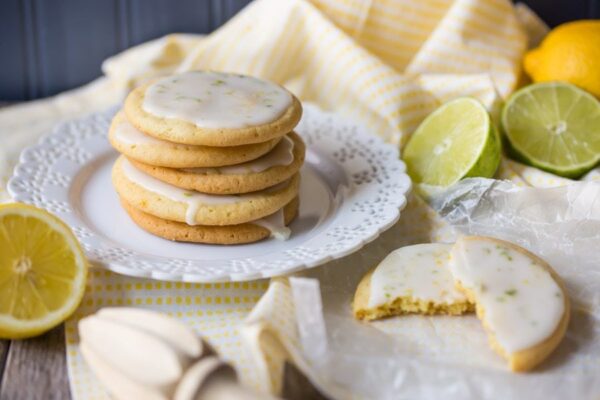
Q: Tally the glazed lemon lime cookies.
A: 6